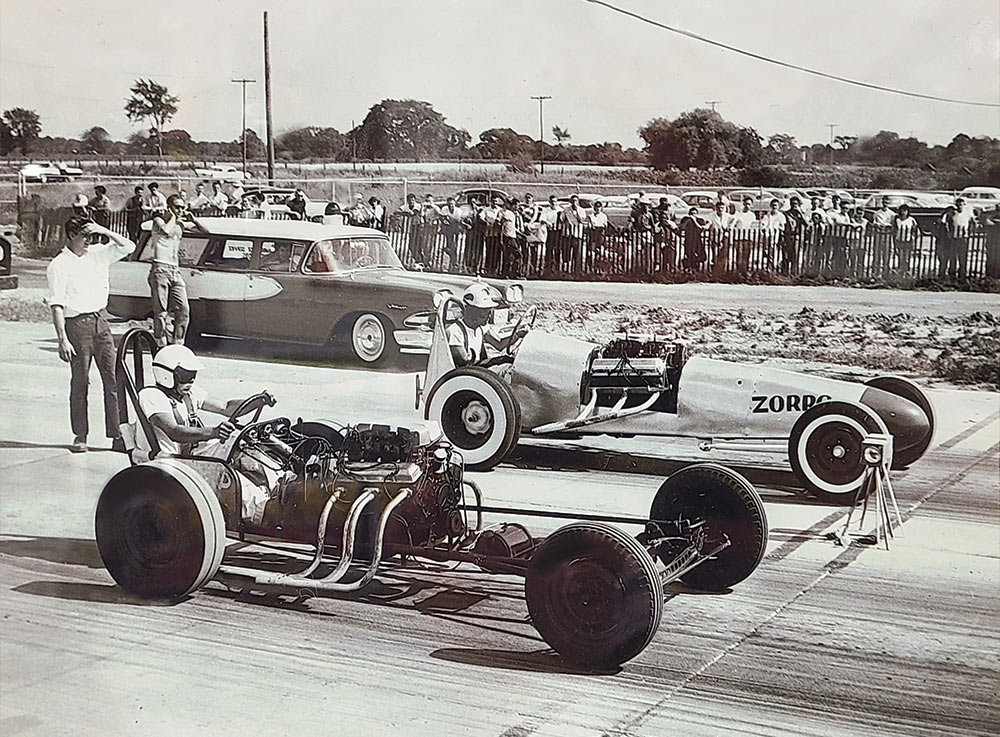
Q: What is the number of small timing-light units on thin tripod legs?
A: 1